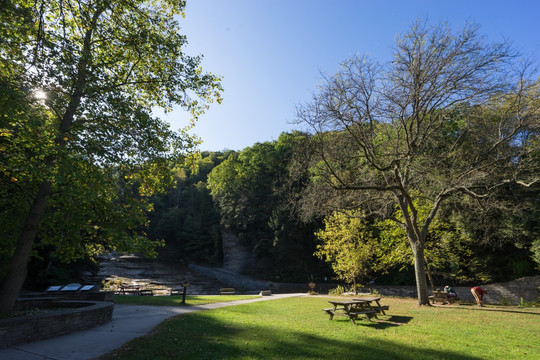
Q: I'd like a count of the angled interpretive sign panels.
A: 3